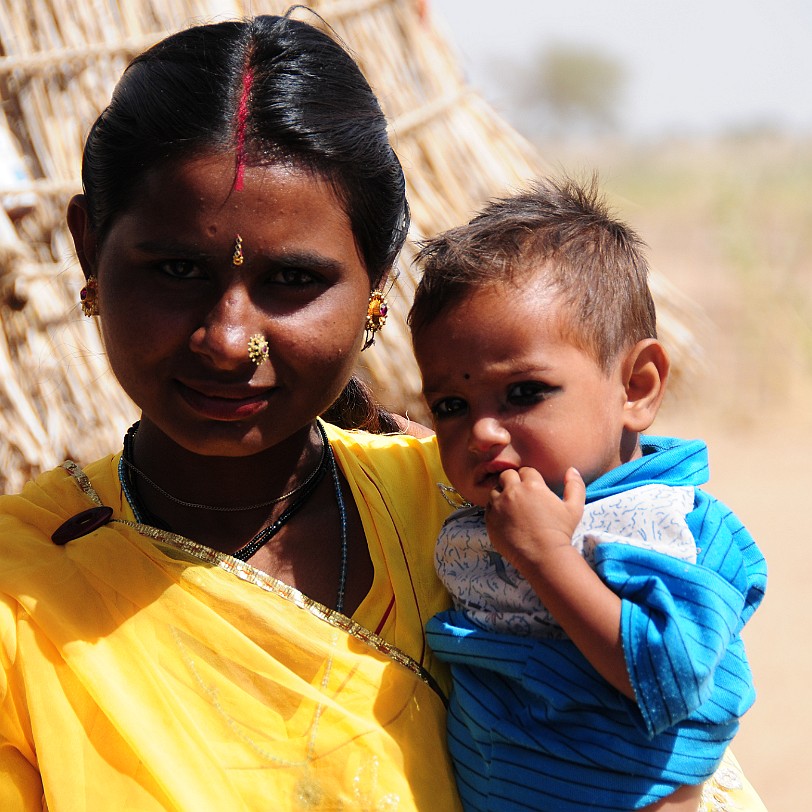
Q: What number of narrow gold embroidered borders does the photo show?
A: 1